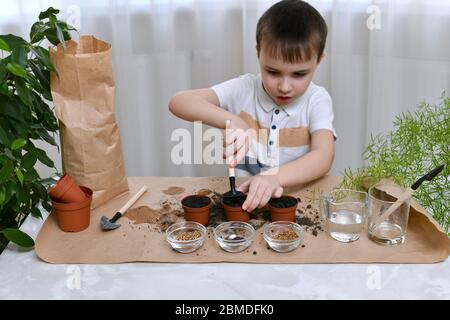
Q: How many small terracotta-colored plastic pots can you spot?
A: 5